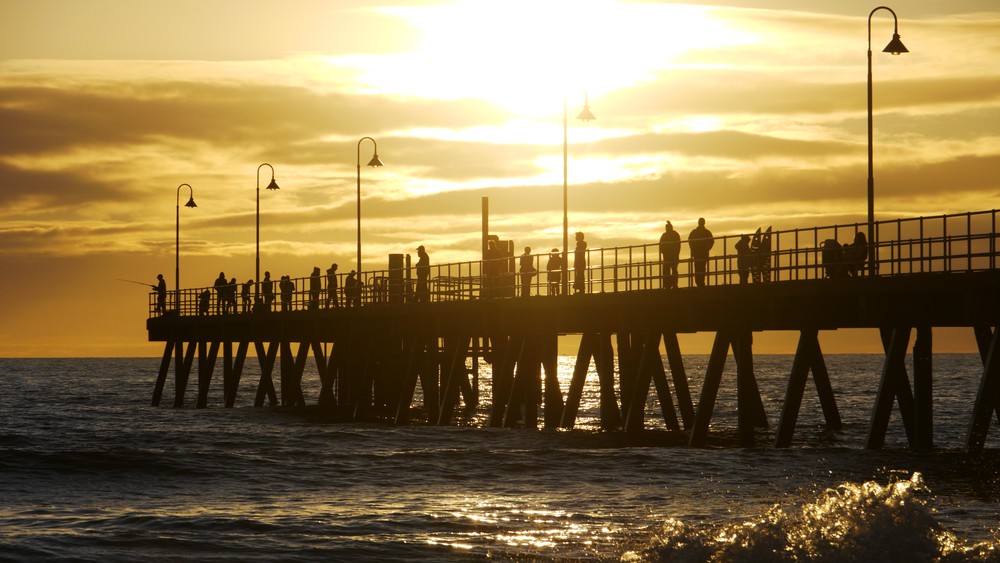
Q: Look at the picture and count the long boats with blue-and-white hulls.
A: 0